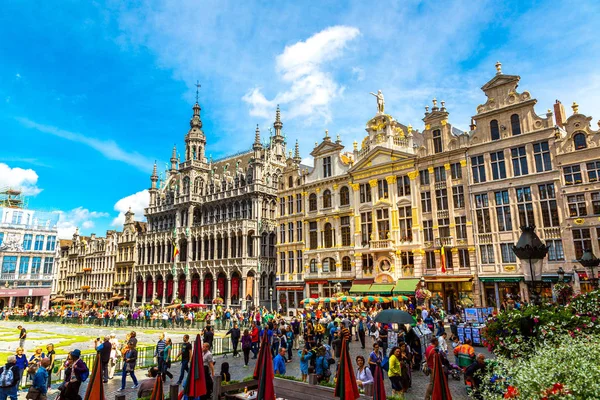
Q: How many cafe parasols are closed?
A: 7